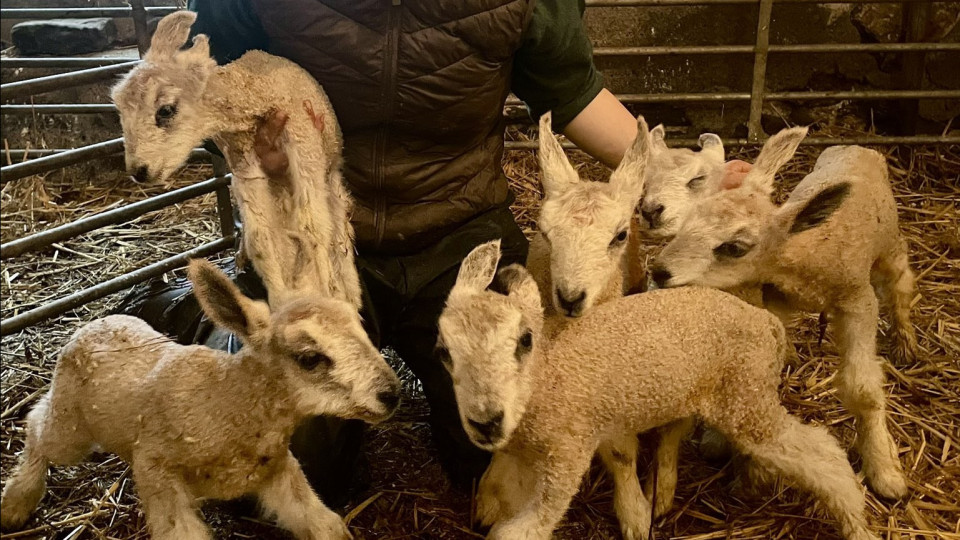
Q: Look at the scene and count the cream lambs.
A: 6